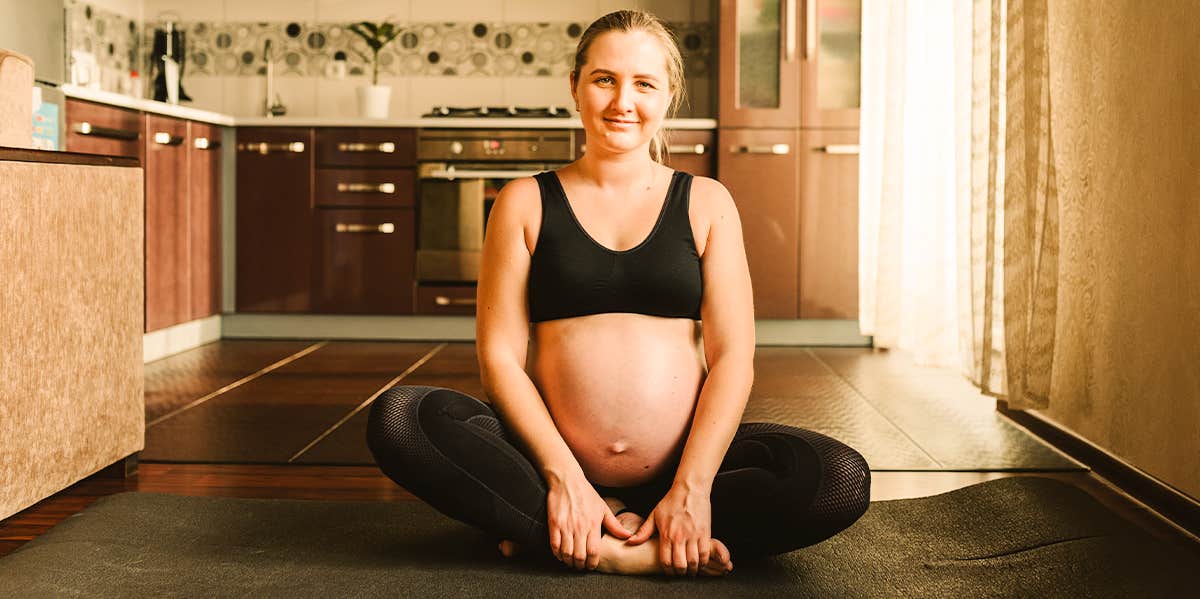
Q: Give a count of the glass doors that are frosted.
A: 2